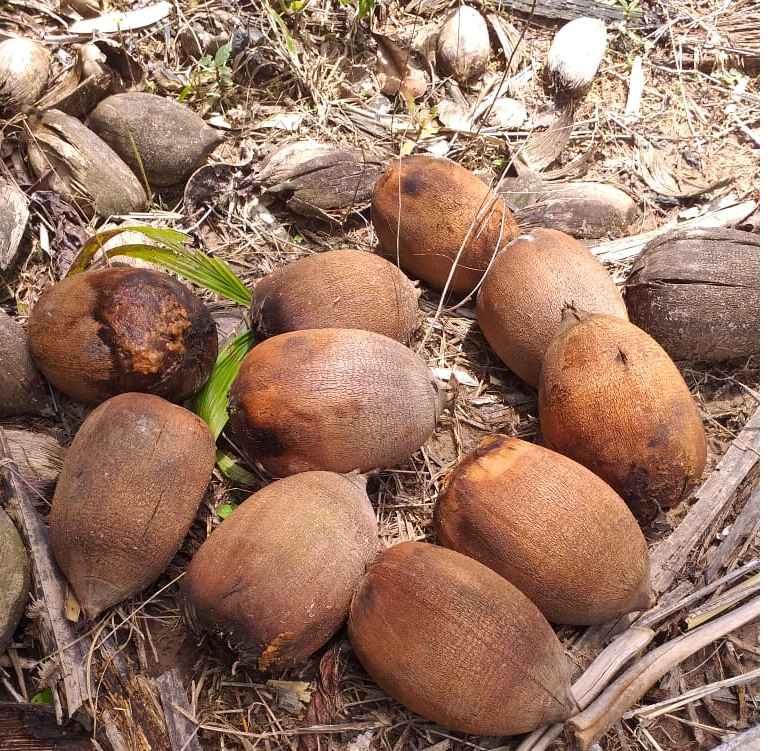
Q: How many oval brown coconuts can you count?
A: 10